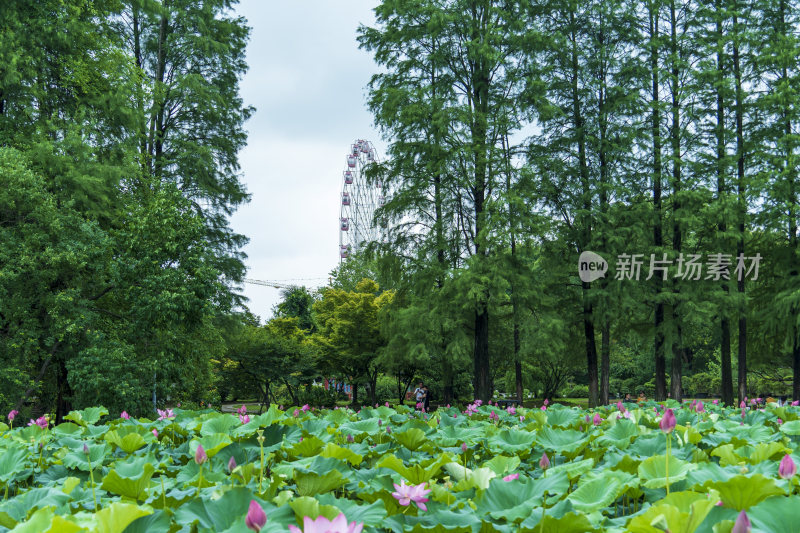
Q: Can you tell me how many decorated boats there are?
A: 0